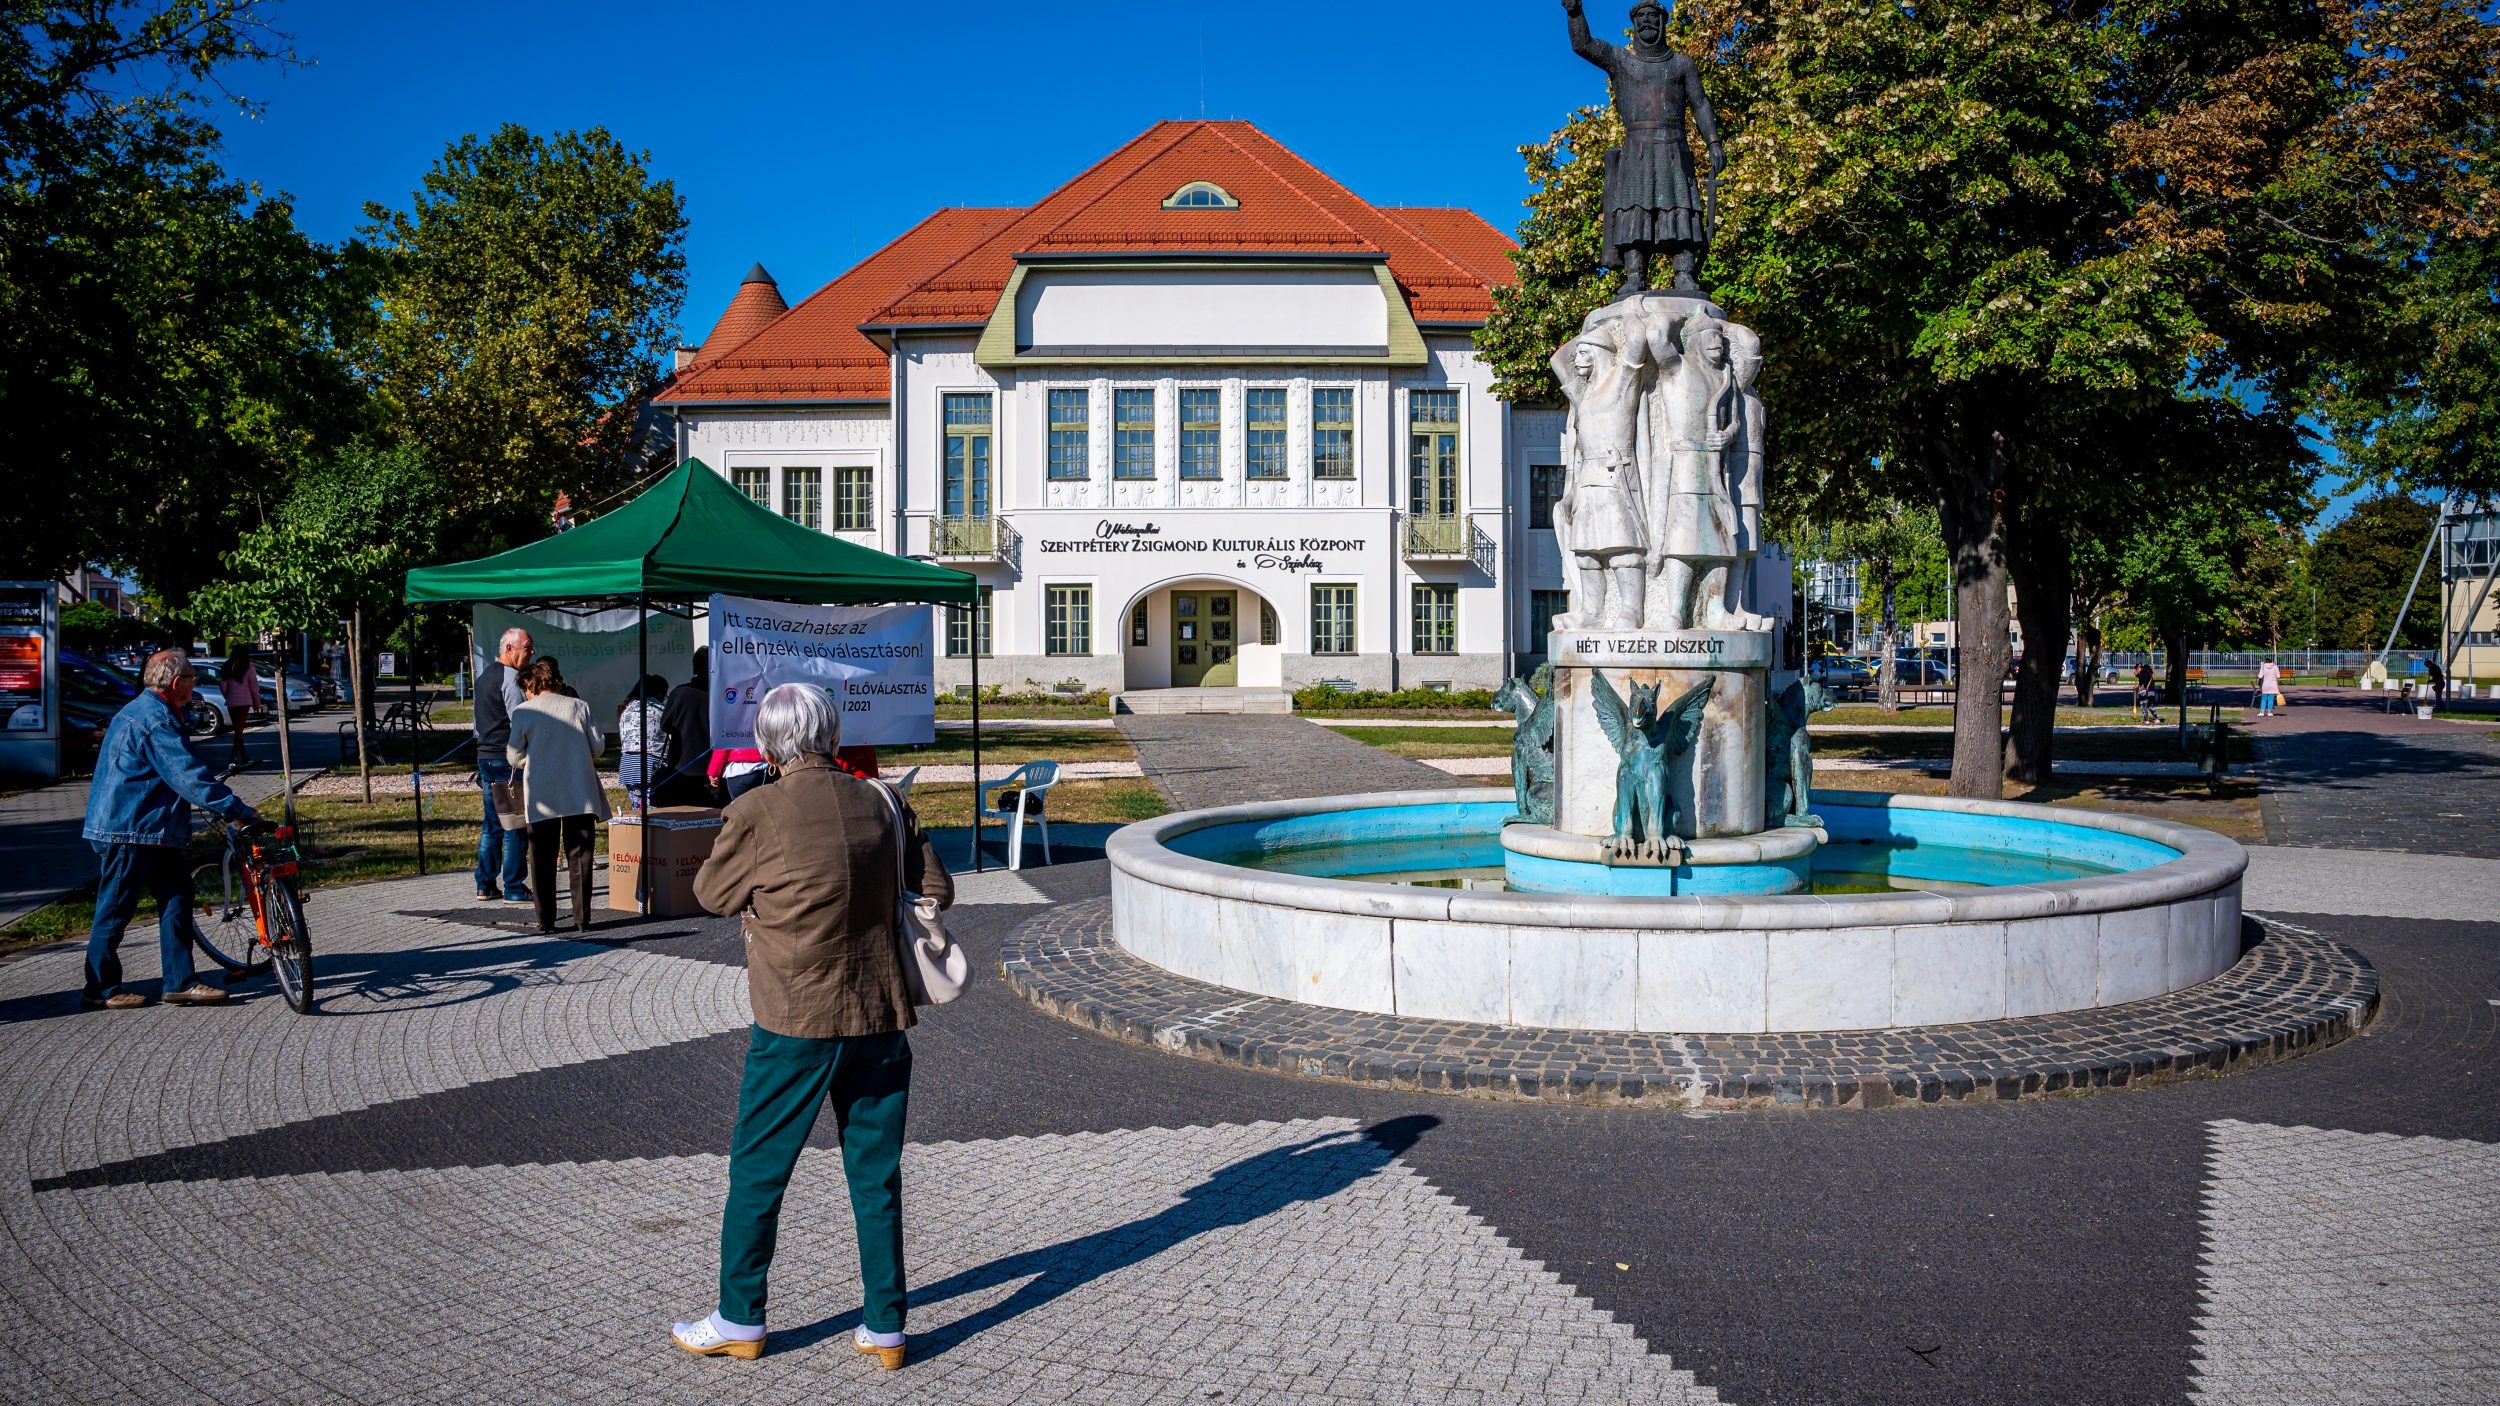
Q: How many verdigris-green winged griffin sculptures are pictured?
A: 3